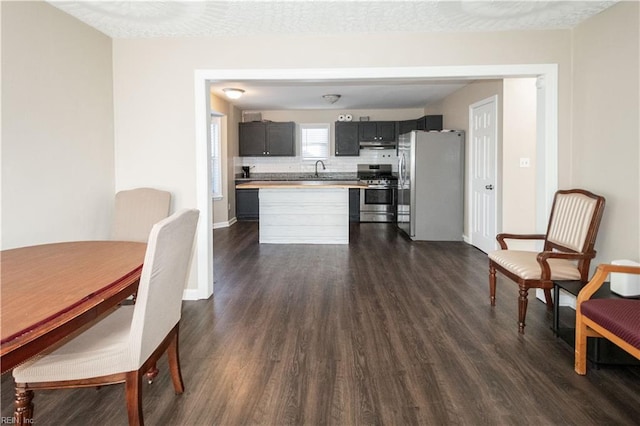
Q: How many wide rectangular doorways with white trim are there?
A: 1